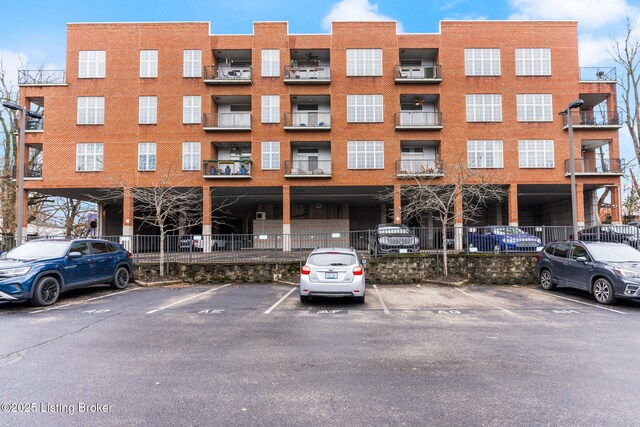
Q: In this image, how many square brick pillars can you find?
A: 9